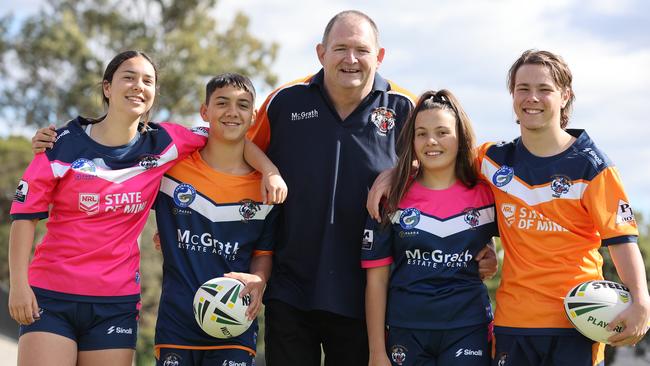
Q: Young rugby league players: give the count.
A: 4